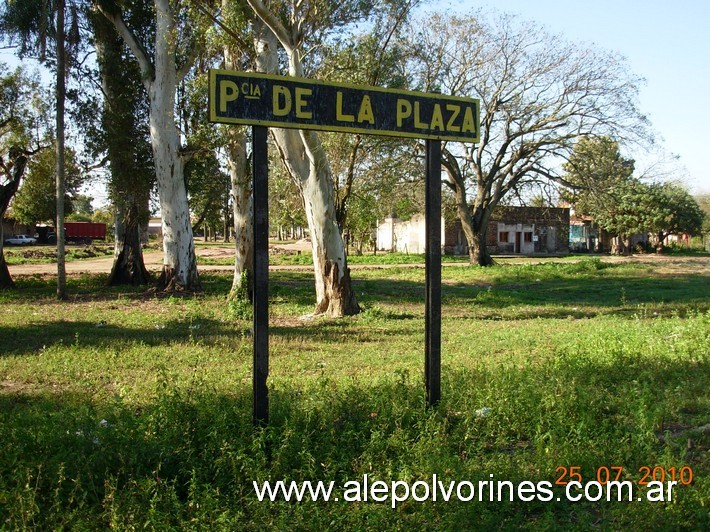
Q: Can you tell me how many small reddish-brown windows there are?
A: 2